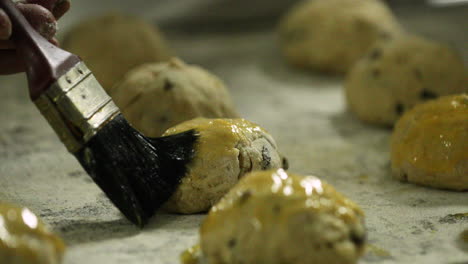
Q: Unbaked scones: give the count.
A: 8